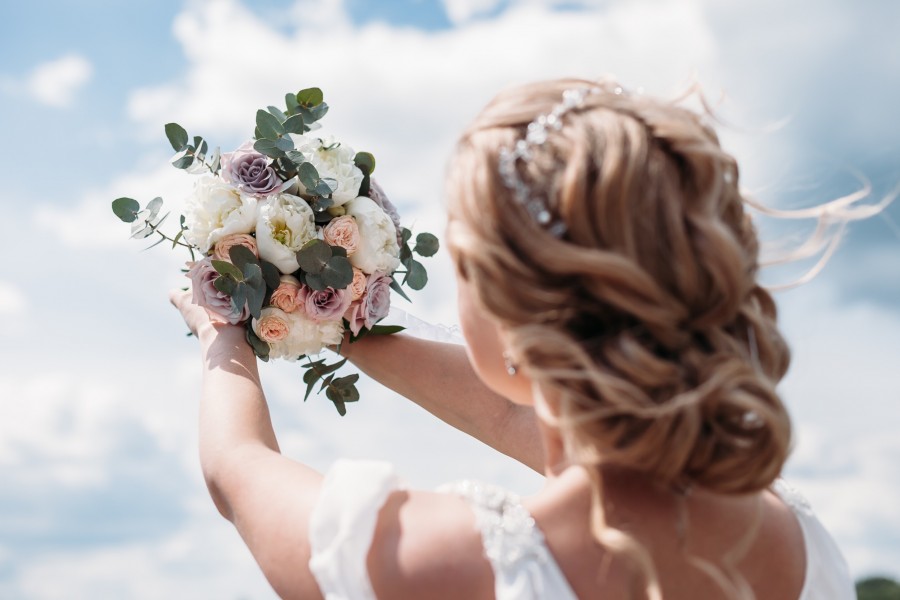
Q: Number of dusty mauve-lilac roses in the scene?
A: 5